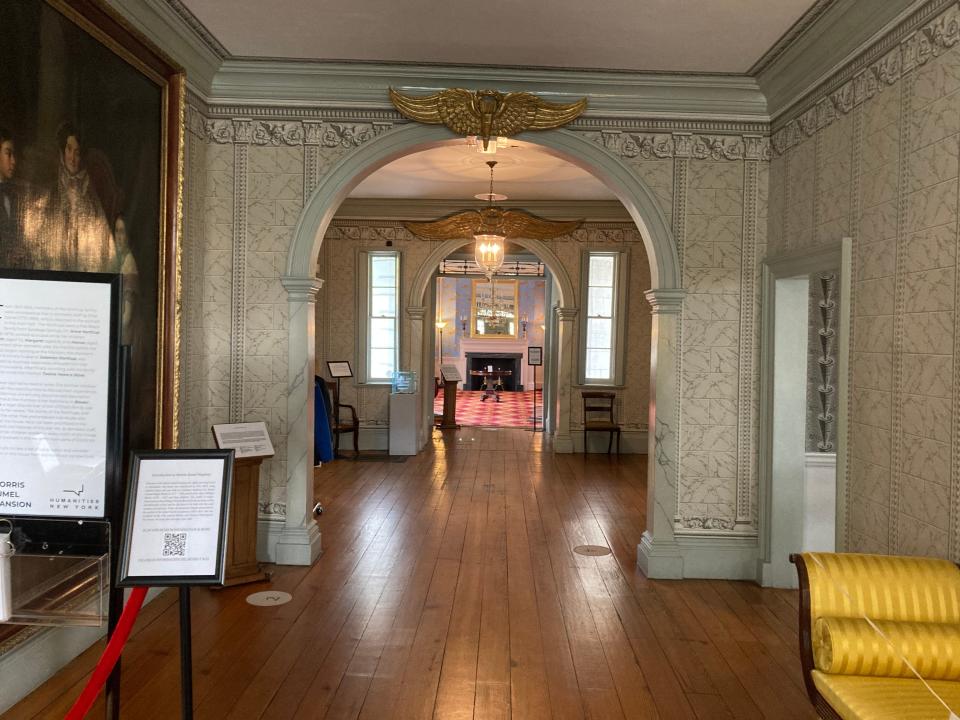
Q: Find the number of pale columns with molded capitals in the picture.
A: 4